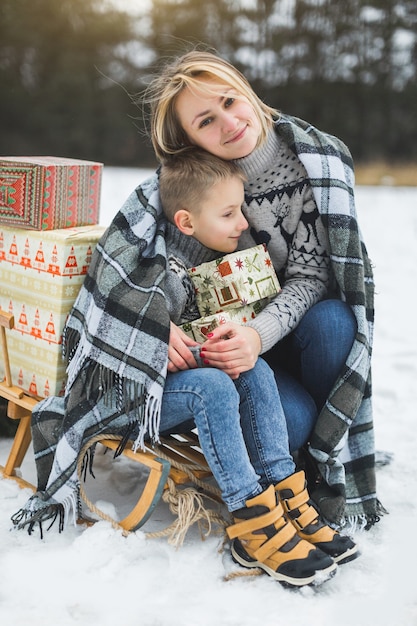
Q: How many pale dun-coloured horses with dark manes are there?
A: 0